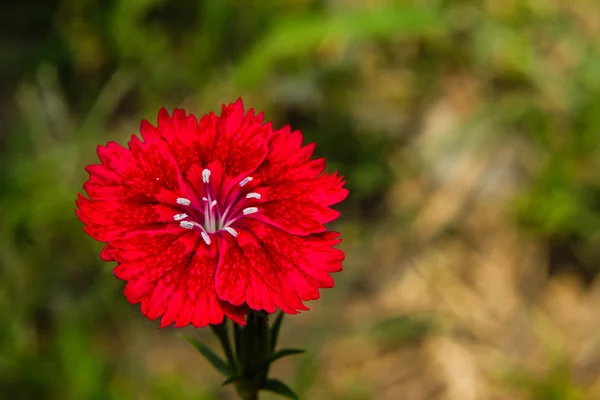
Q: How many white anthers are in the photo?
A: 9